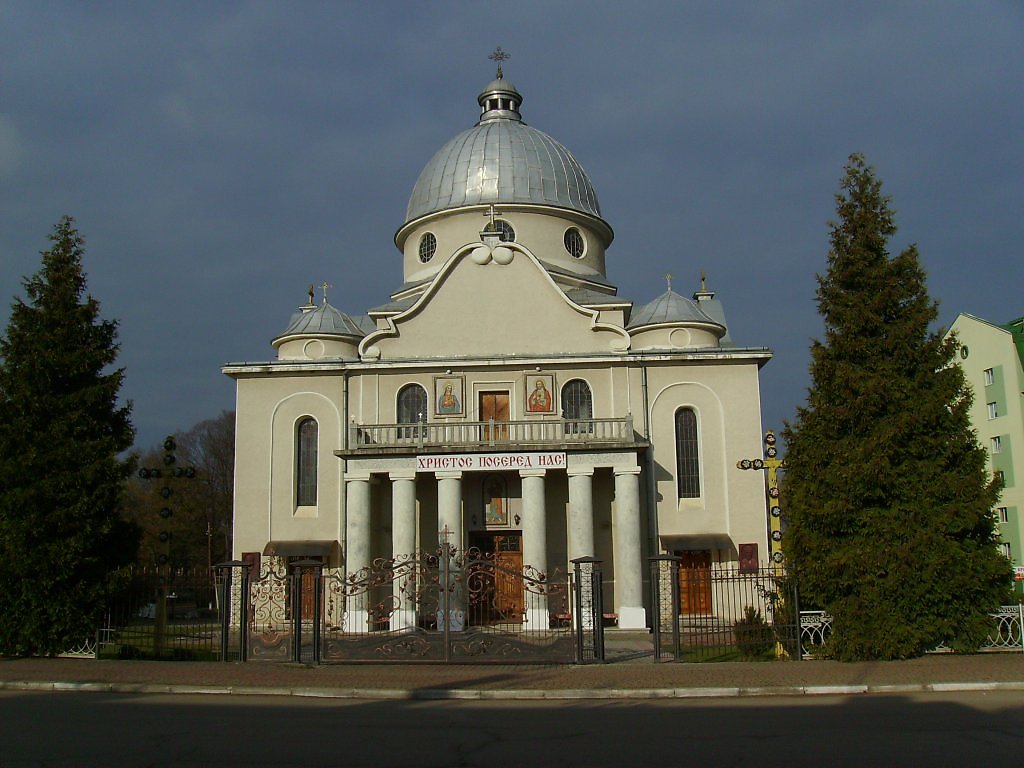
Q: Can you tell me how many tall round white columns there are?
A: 6